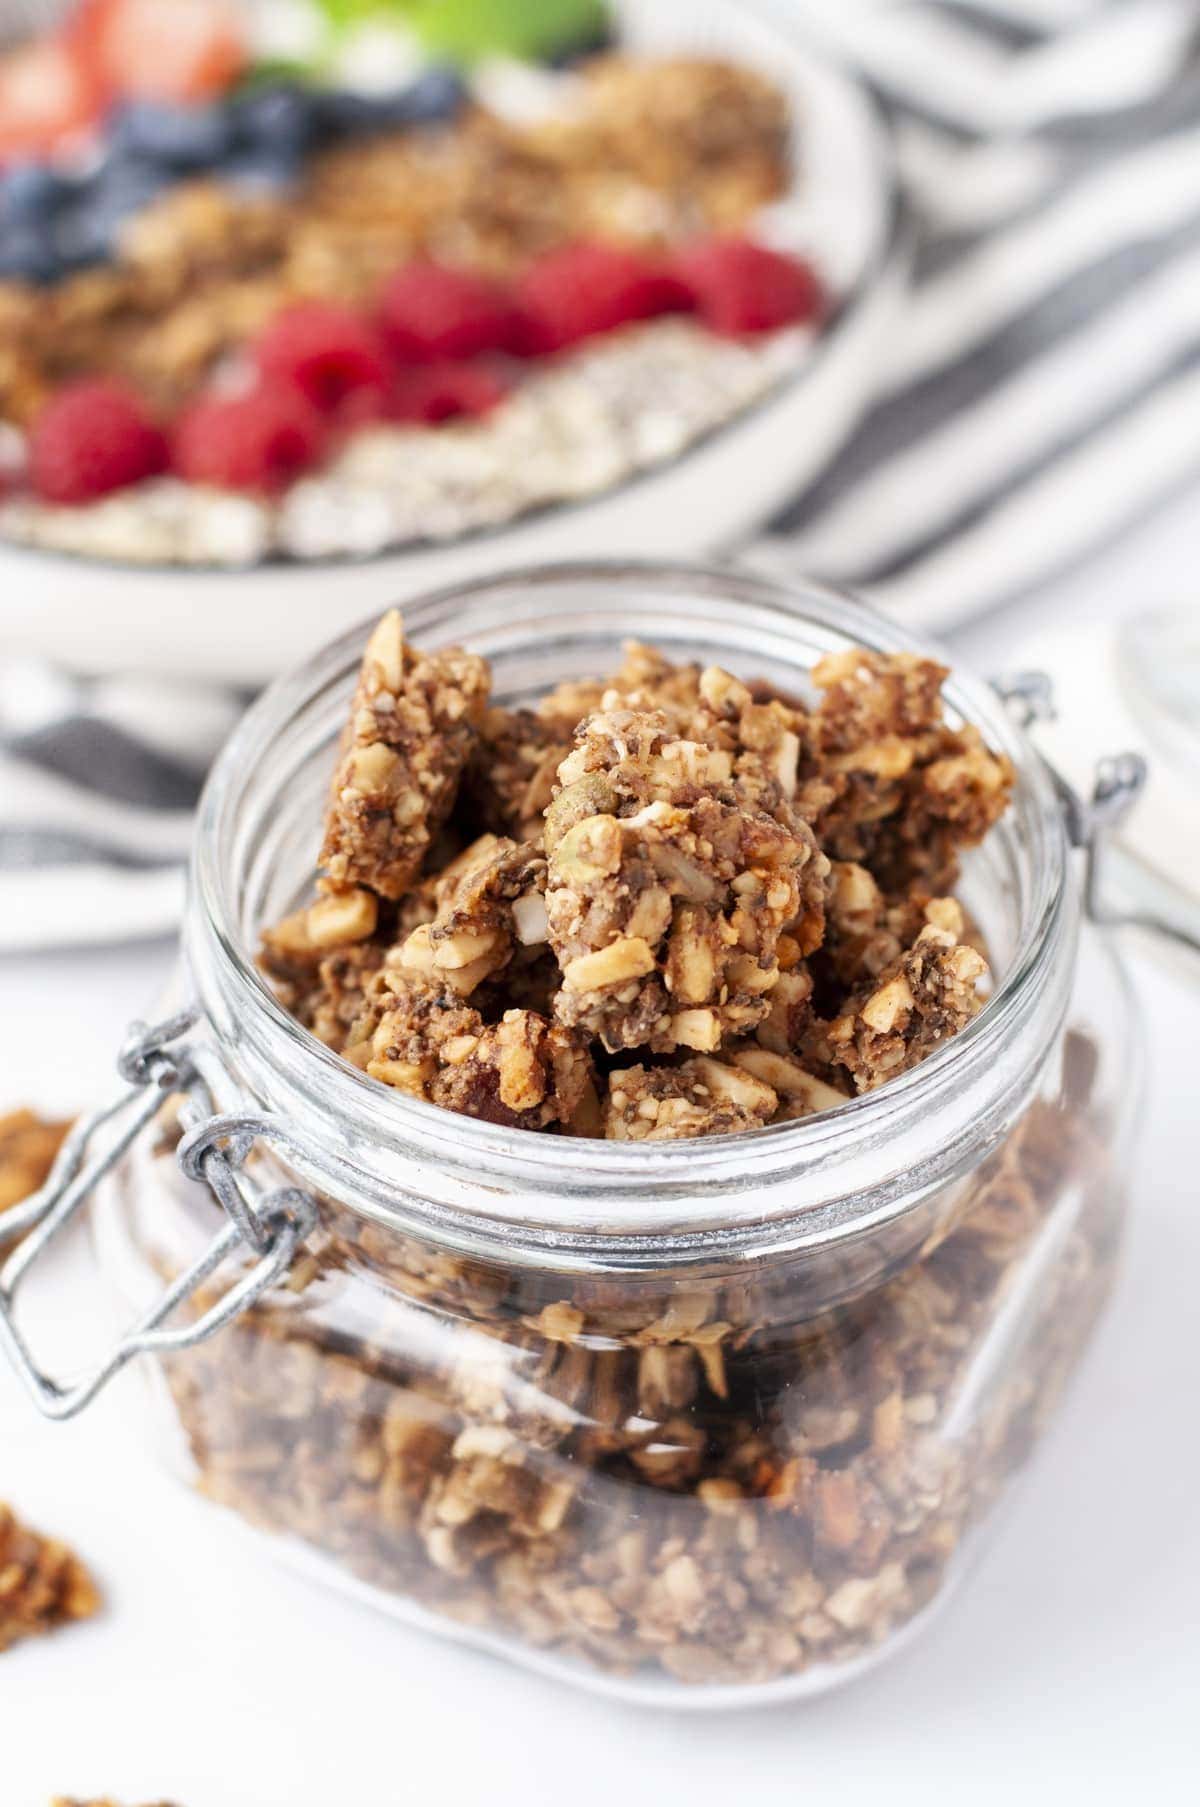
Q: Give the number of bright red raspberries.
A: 7